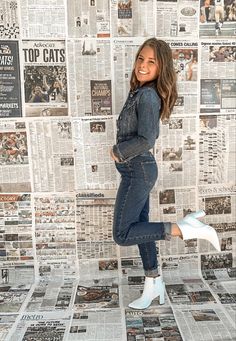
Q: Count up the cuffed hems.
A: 2